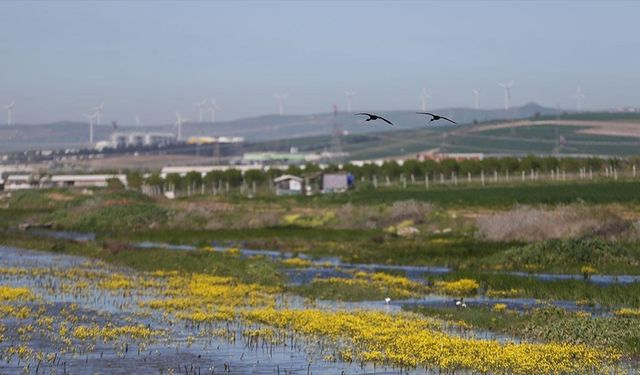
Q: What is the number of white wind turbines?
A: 12